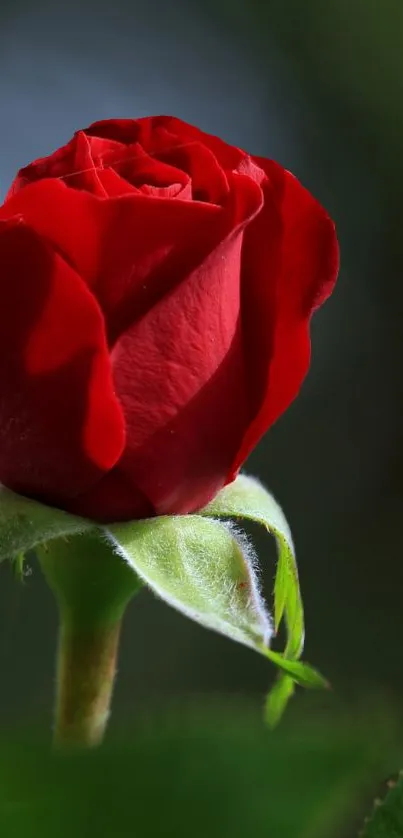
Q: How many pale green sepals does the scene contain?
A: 3